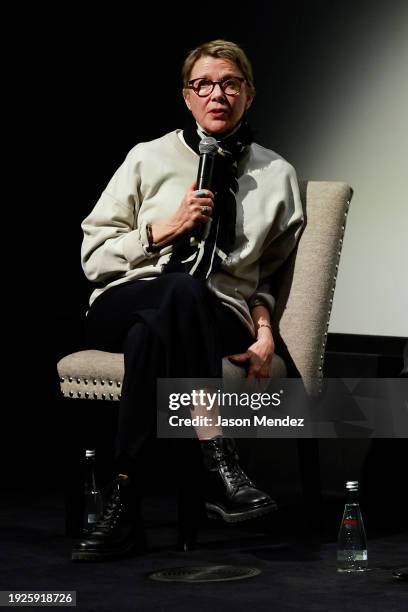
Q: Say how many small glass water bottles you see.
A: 2